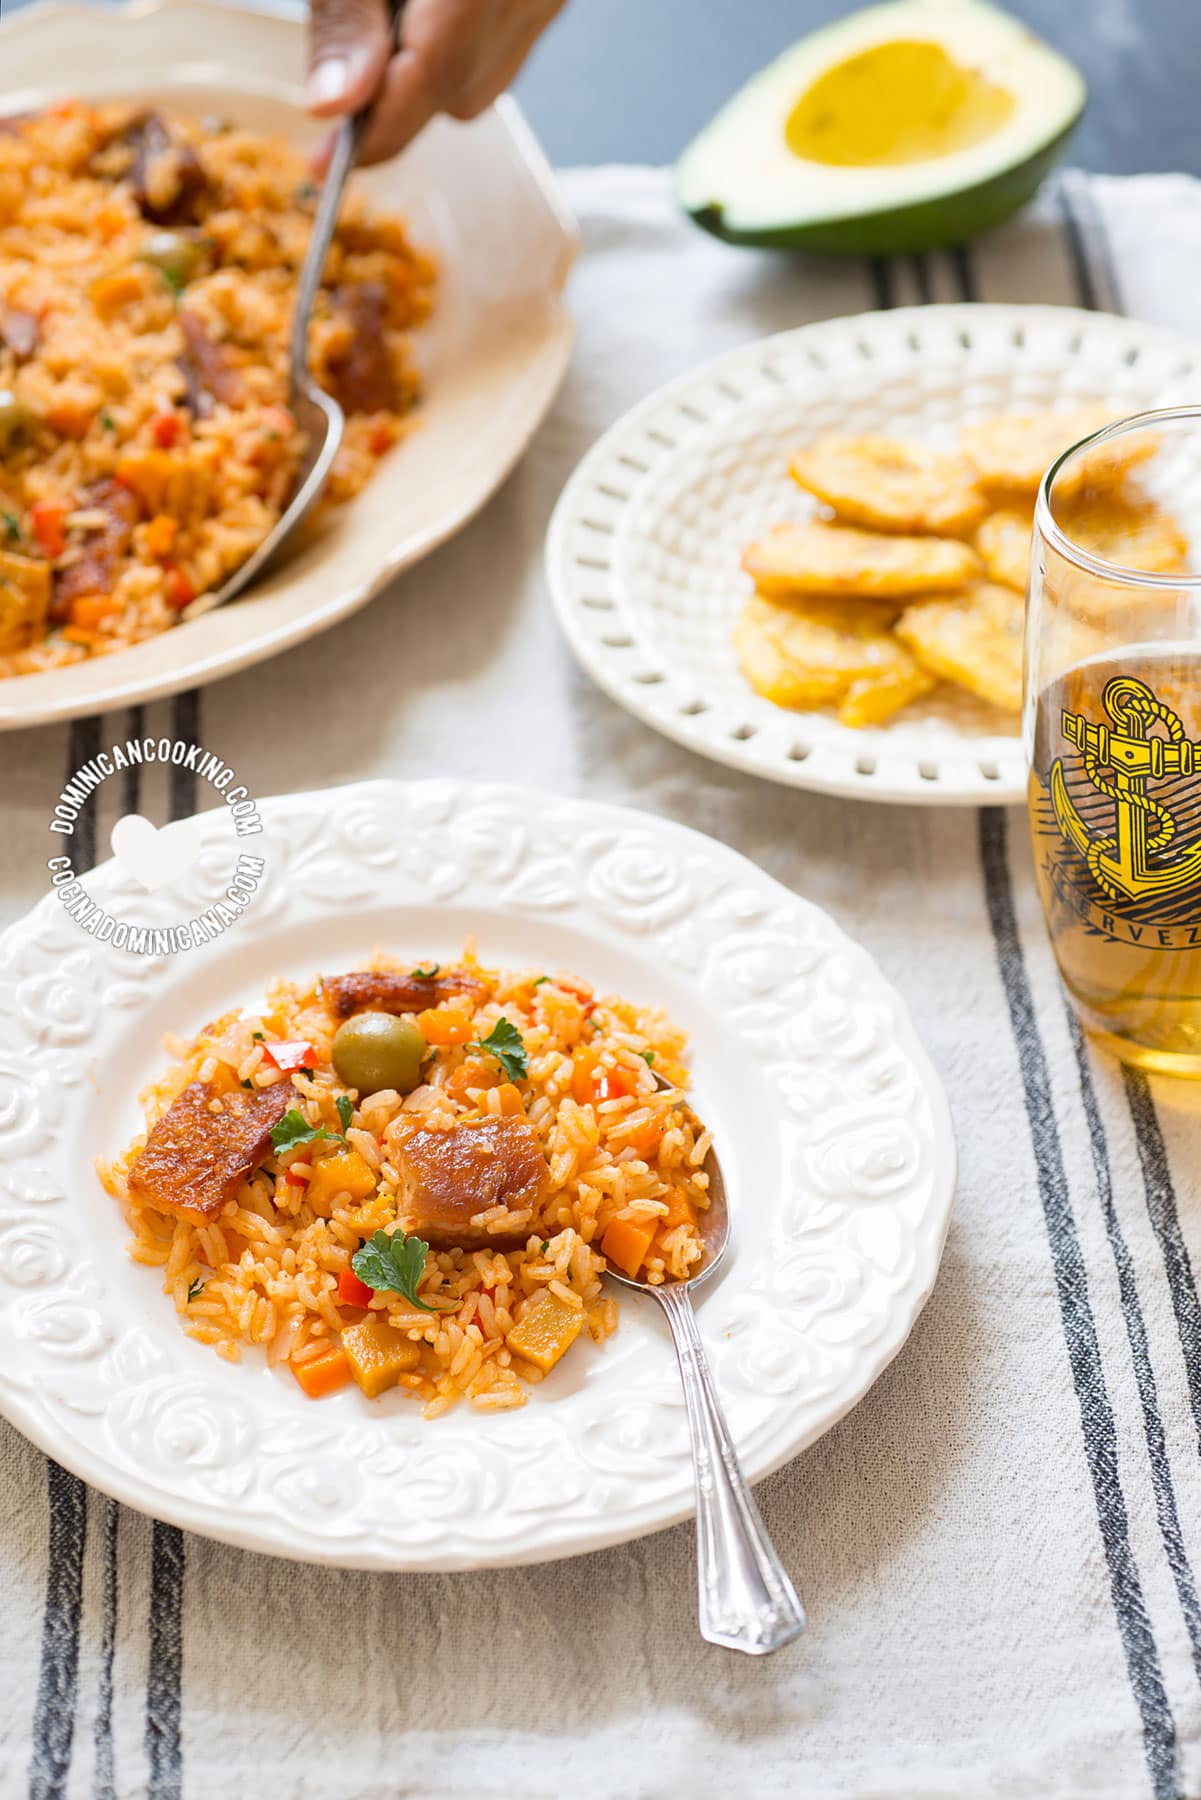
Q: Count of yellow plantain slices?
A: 6